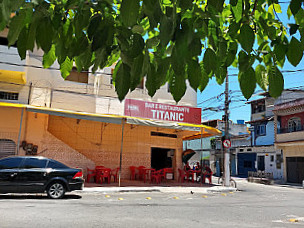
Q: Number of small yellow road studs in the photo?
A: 8